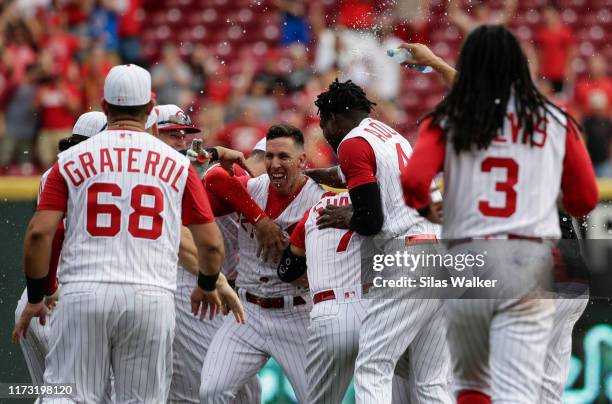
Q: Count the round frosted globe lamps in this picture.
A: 0